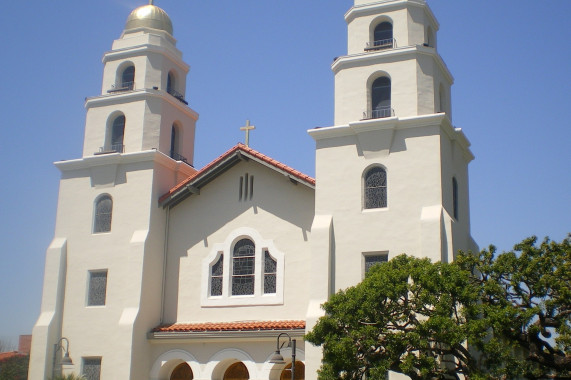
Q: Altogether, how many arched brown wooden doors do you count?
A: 3